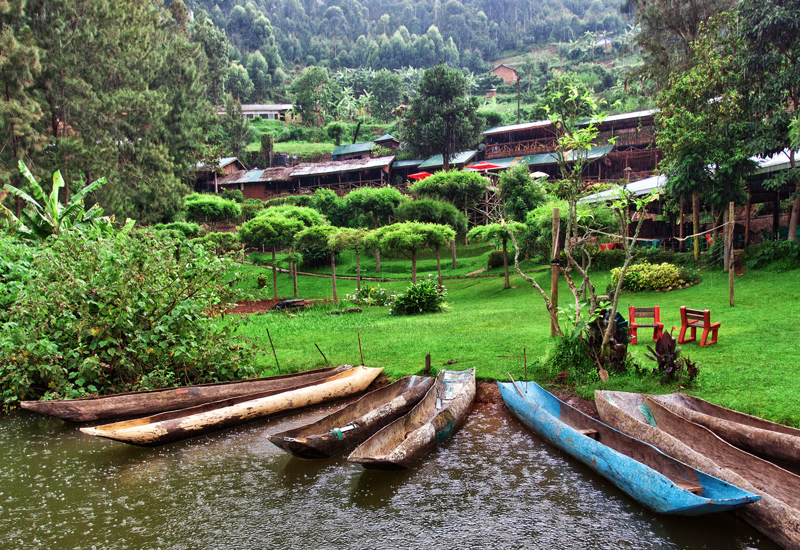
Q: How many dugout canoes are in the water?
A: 7